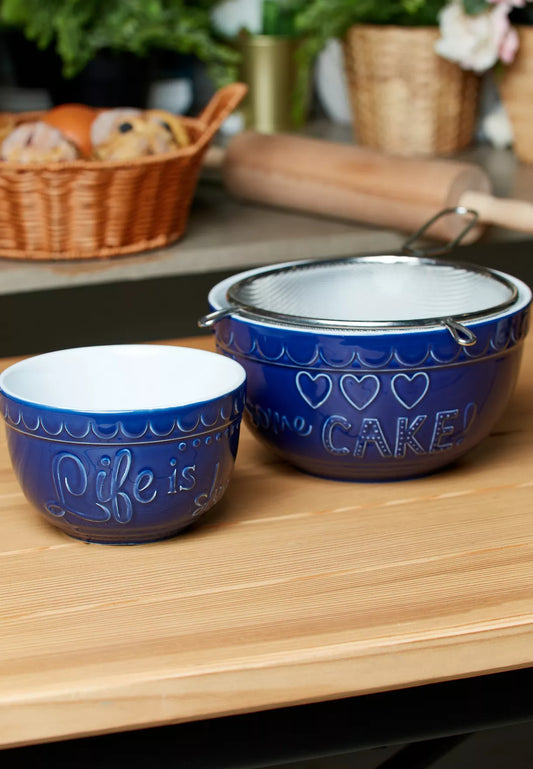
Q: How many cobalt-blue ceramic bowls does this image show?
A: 2